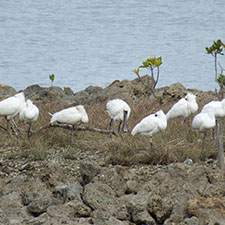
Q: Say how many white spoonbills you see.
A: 8